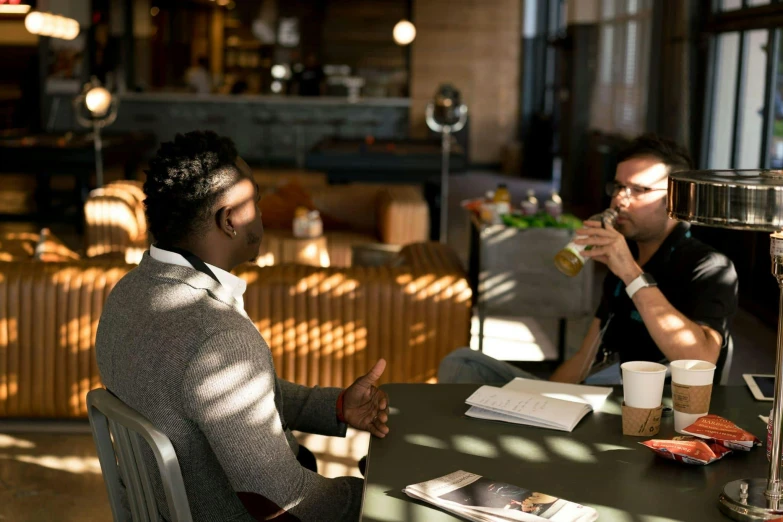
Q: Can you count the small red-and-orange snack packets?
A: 2